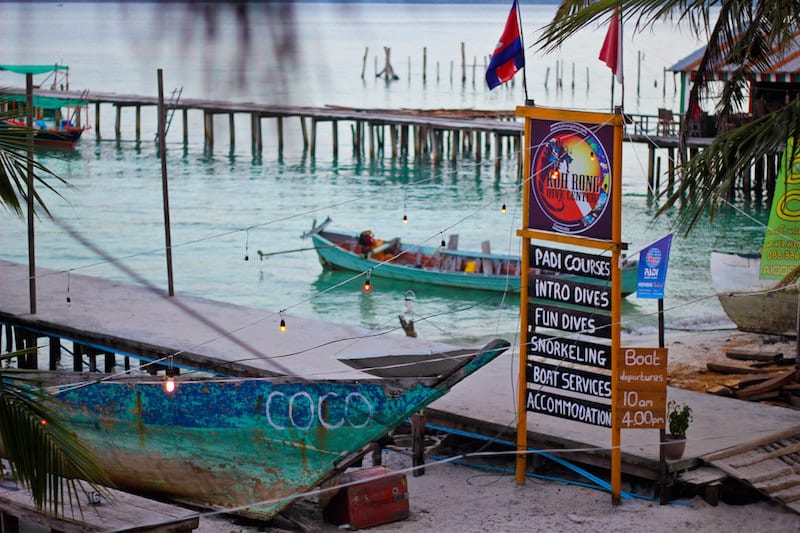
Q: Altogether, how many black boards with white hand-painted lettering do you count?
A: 6